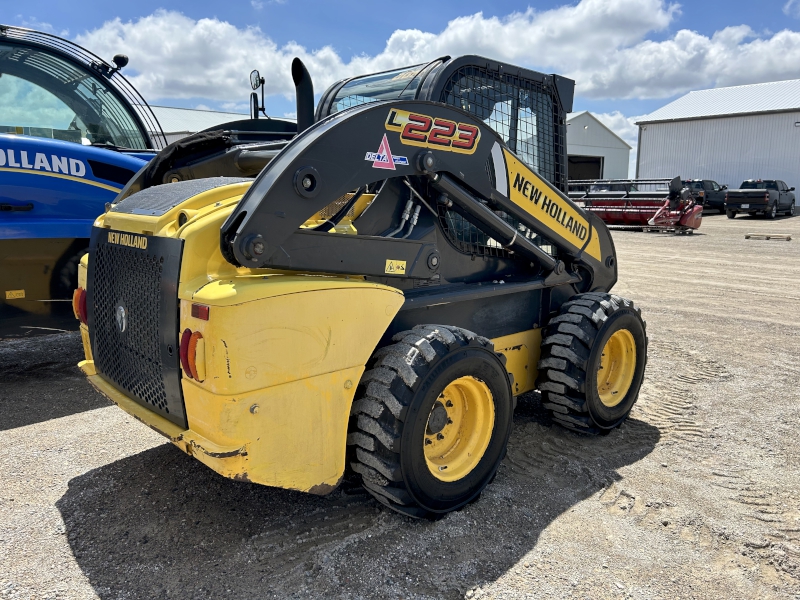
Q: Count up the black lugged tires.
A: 2